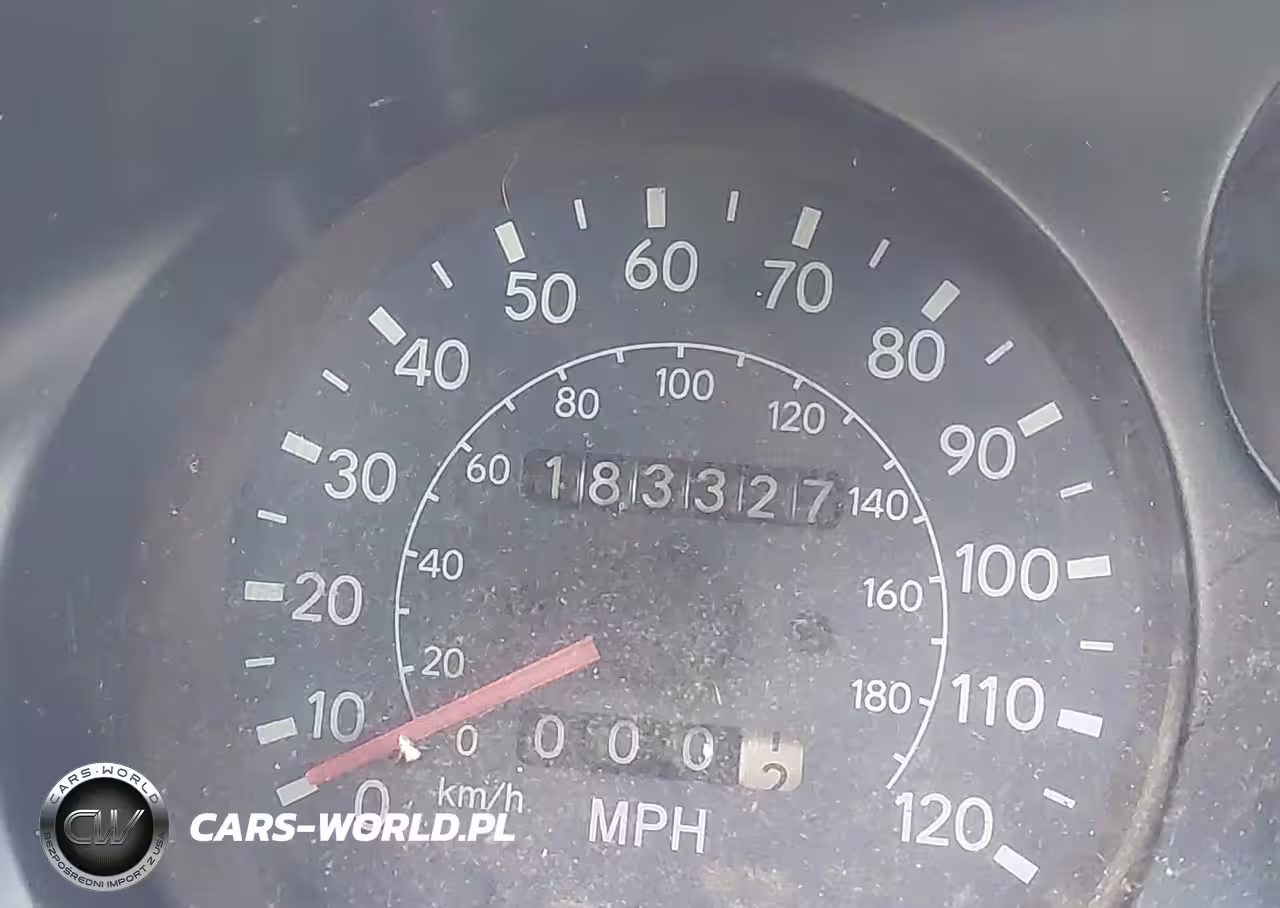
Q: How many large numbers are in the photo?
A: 13